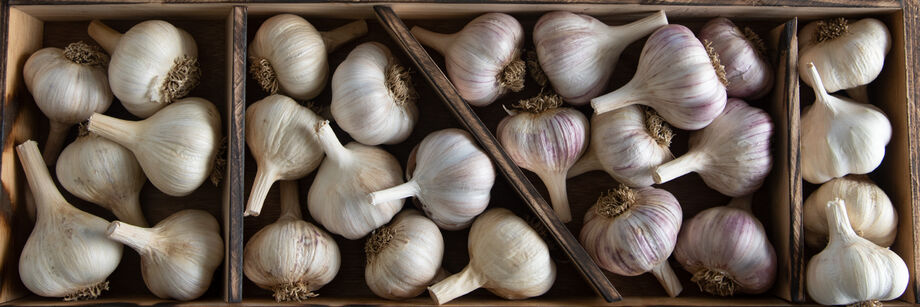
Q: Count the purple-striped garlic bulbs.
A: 9